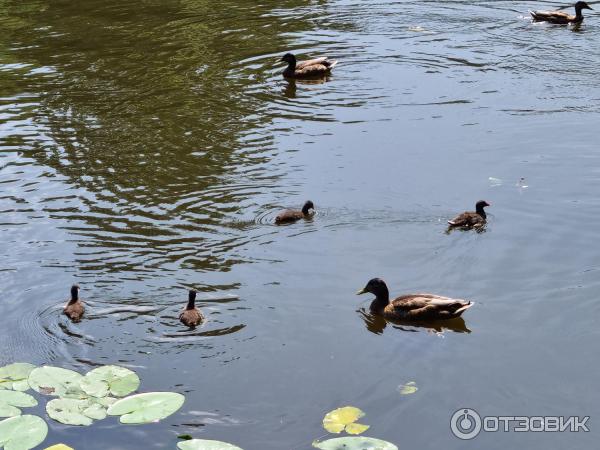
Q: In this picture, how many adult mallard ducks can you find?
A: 3